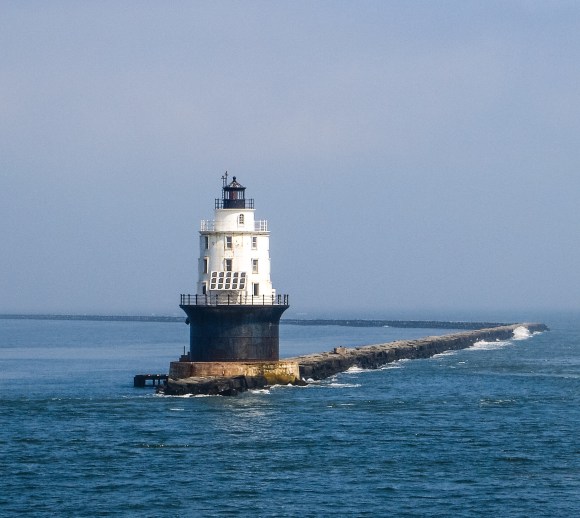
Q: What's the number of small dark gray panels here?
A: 15